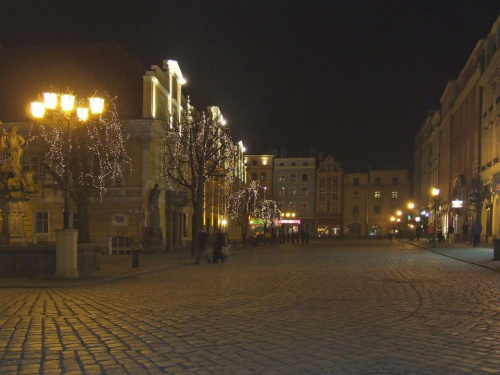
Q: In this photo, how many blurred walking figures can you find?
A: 2